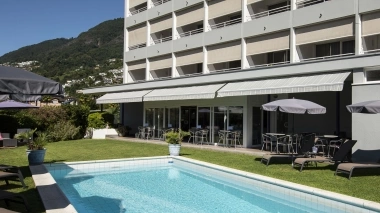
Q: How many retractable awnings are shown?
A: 3